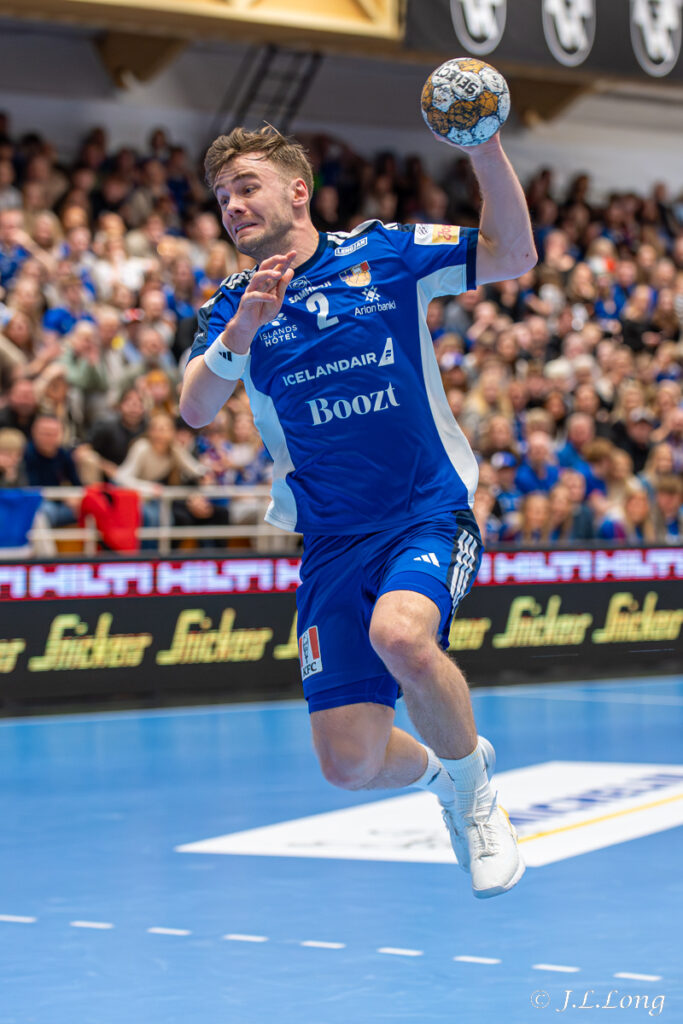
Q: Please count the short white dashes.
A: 9